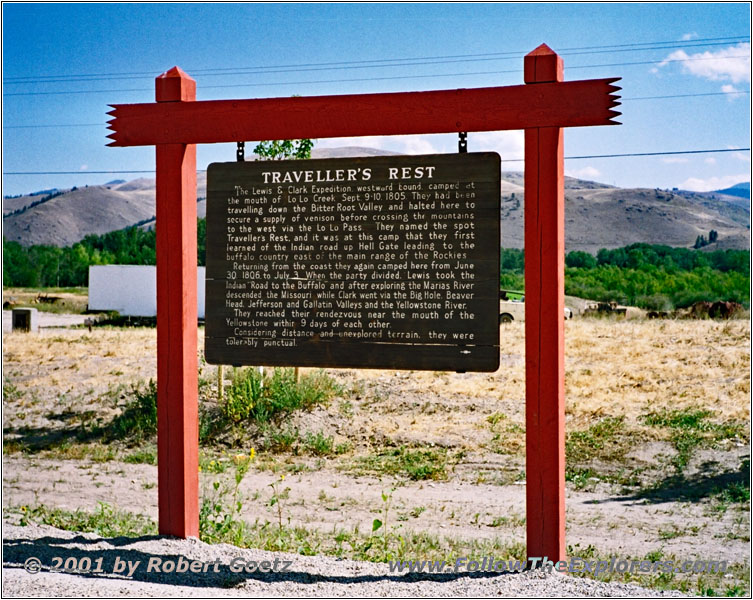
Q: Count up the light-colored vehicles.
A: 2